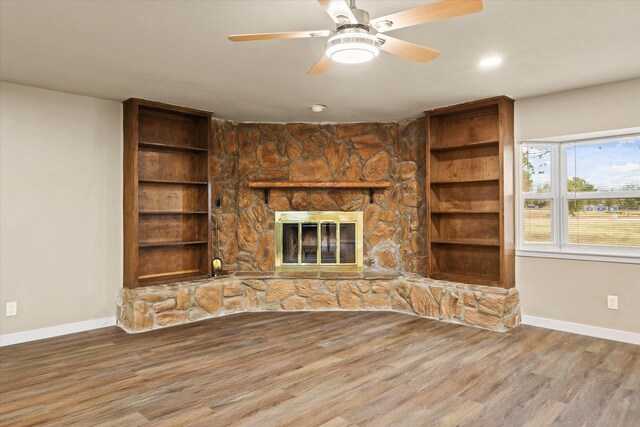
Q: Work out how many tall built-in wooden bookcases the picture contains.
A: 2